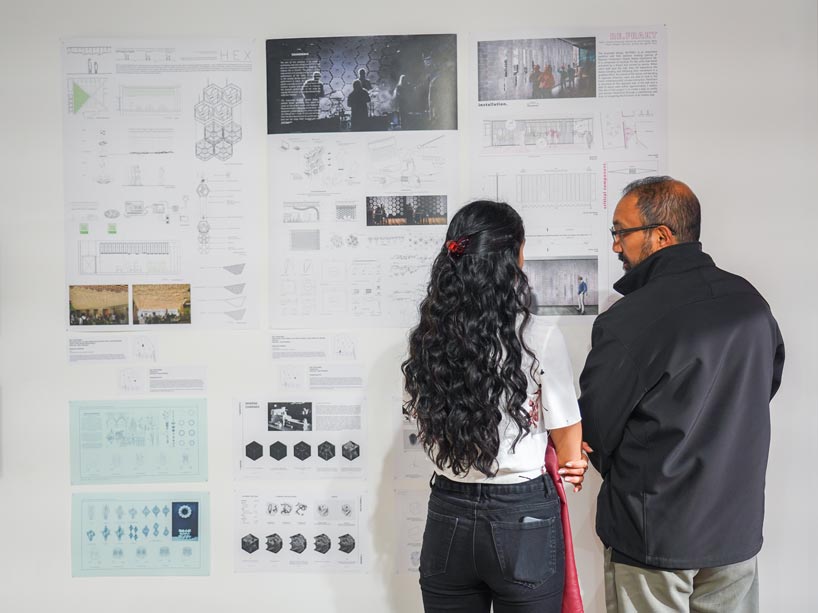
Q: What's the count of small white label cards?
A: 4